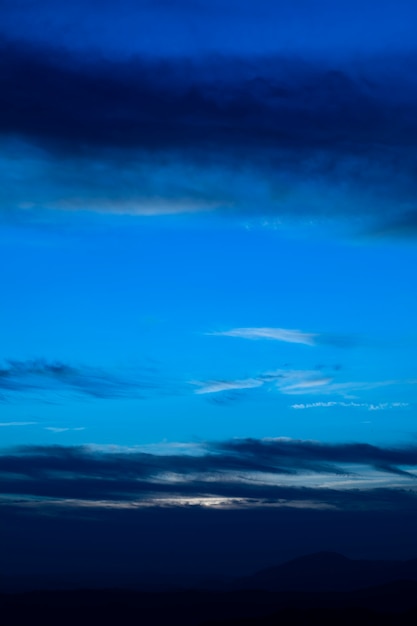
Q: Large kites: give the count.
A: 0